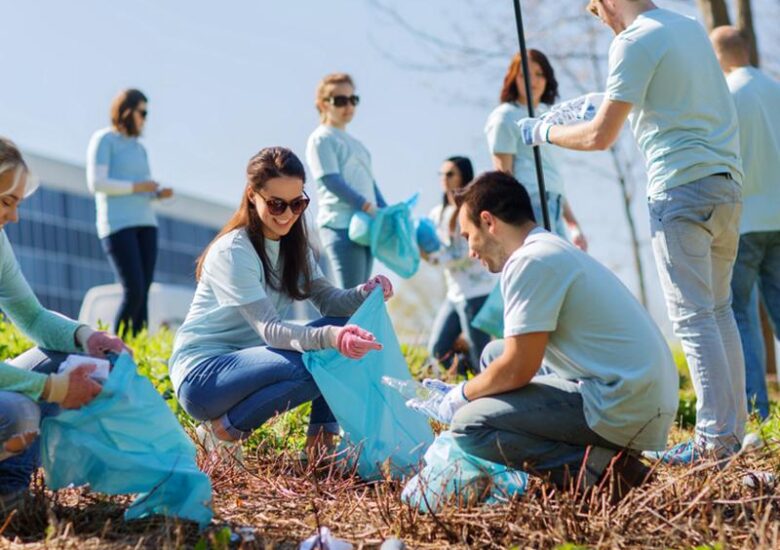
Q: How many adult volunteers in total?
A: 9